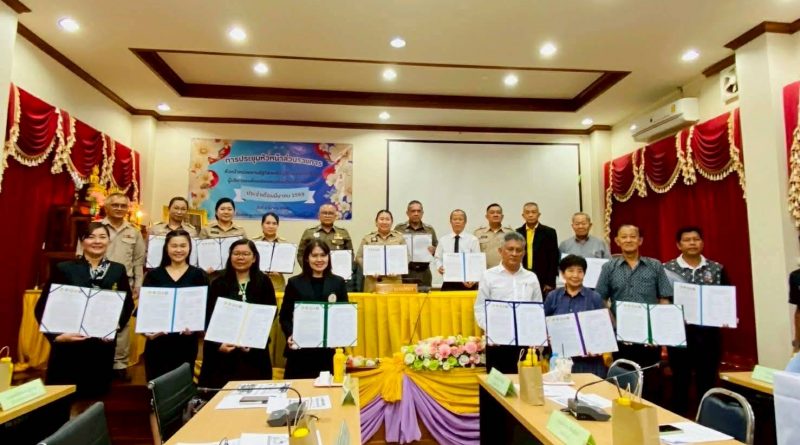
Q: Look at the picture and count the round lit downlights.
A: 11